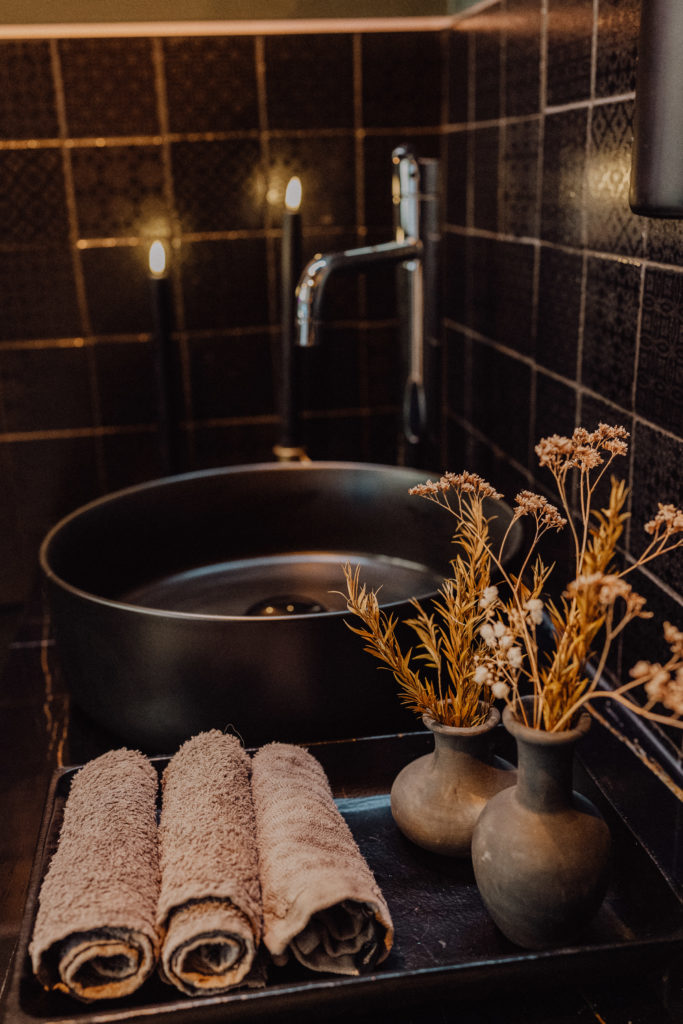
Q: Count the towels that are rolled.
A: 3